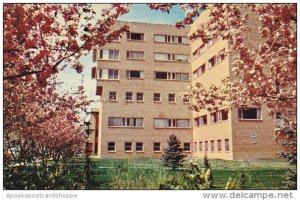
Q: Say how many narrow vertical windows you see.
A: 6